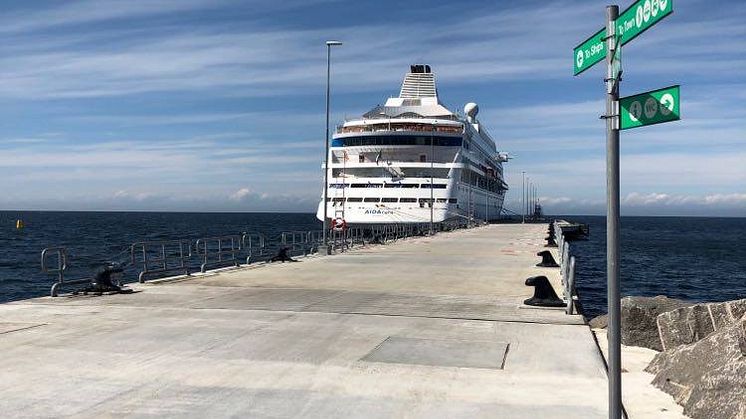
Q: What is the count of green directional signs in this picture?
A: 3